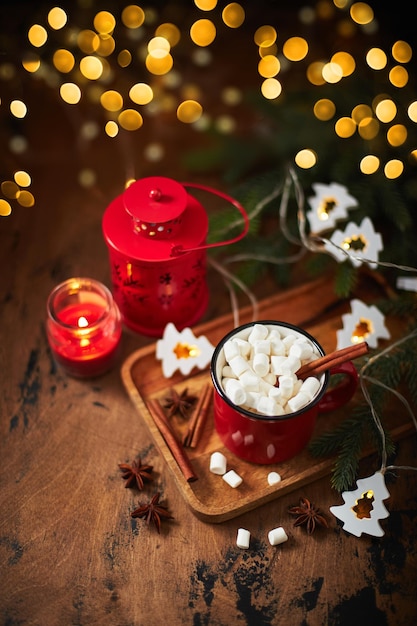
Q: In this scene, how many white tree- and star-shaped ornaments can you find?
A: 5